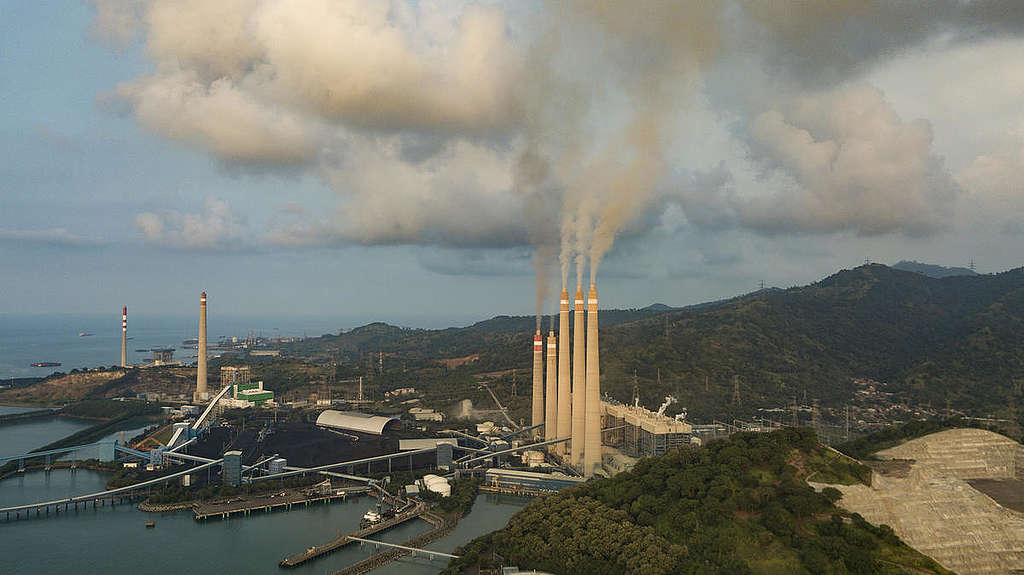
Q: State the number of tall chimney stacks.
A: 7